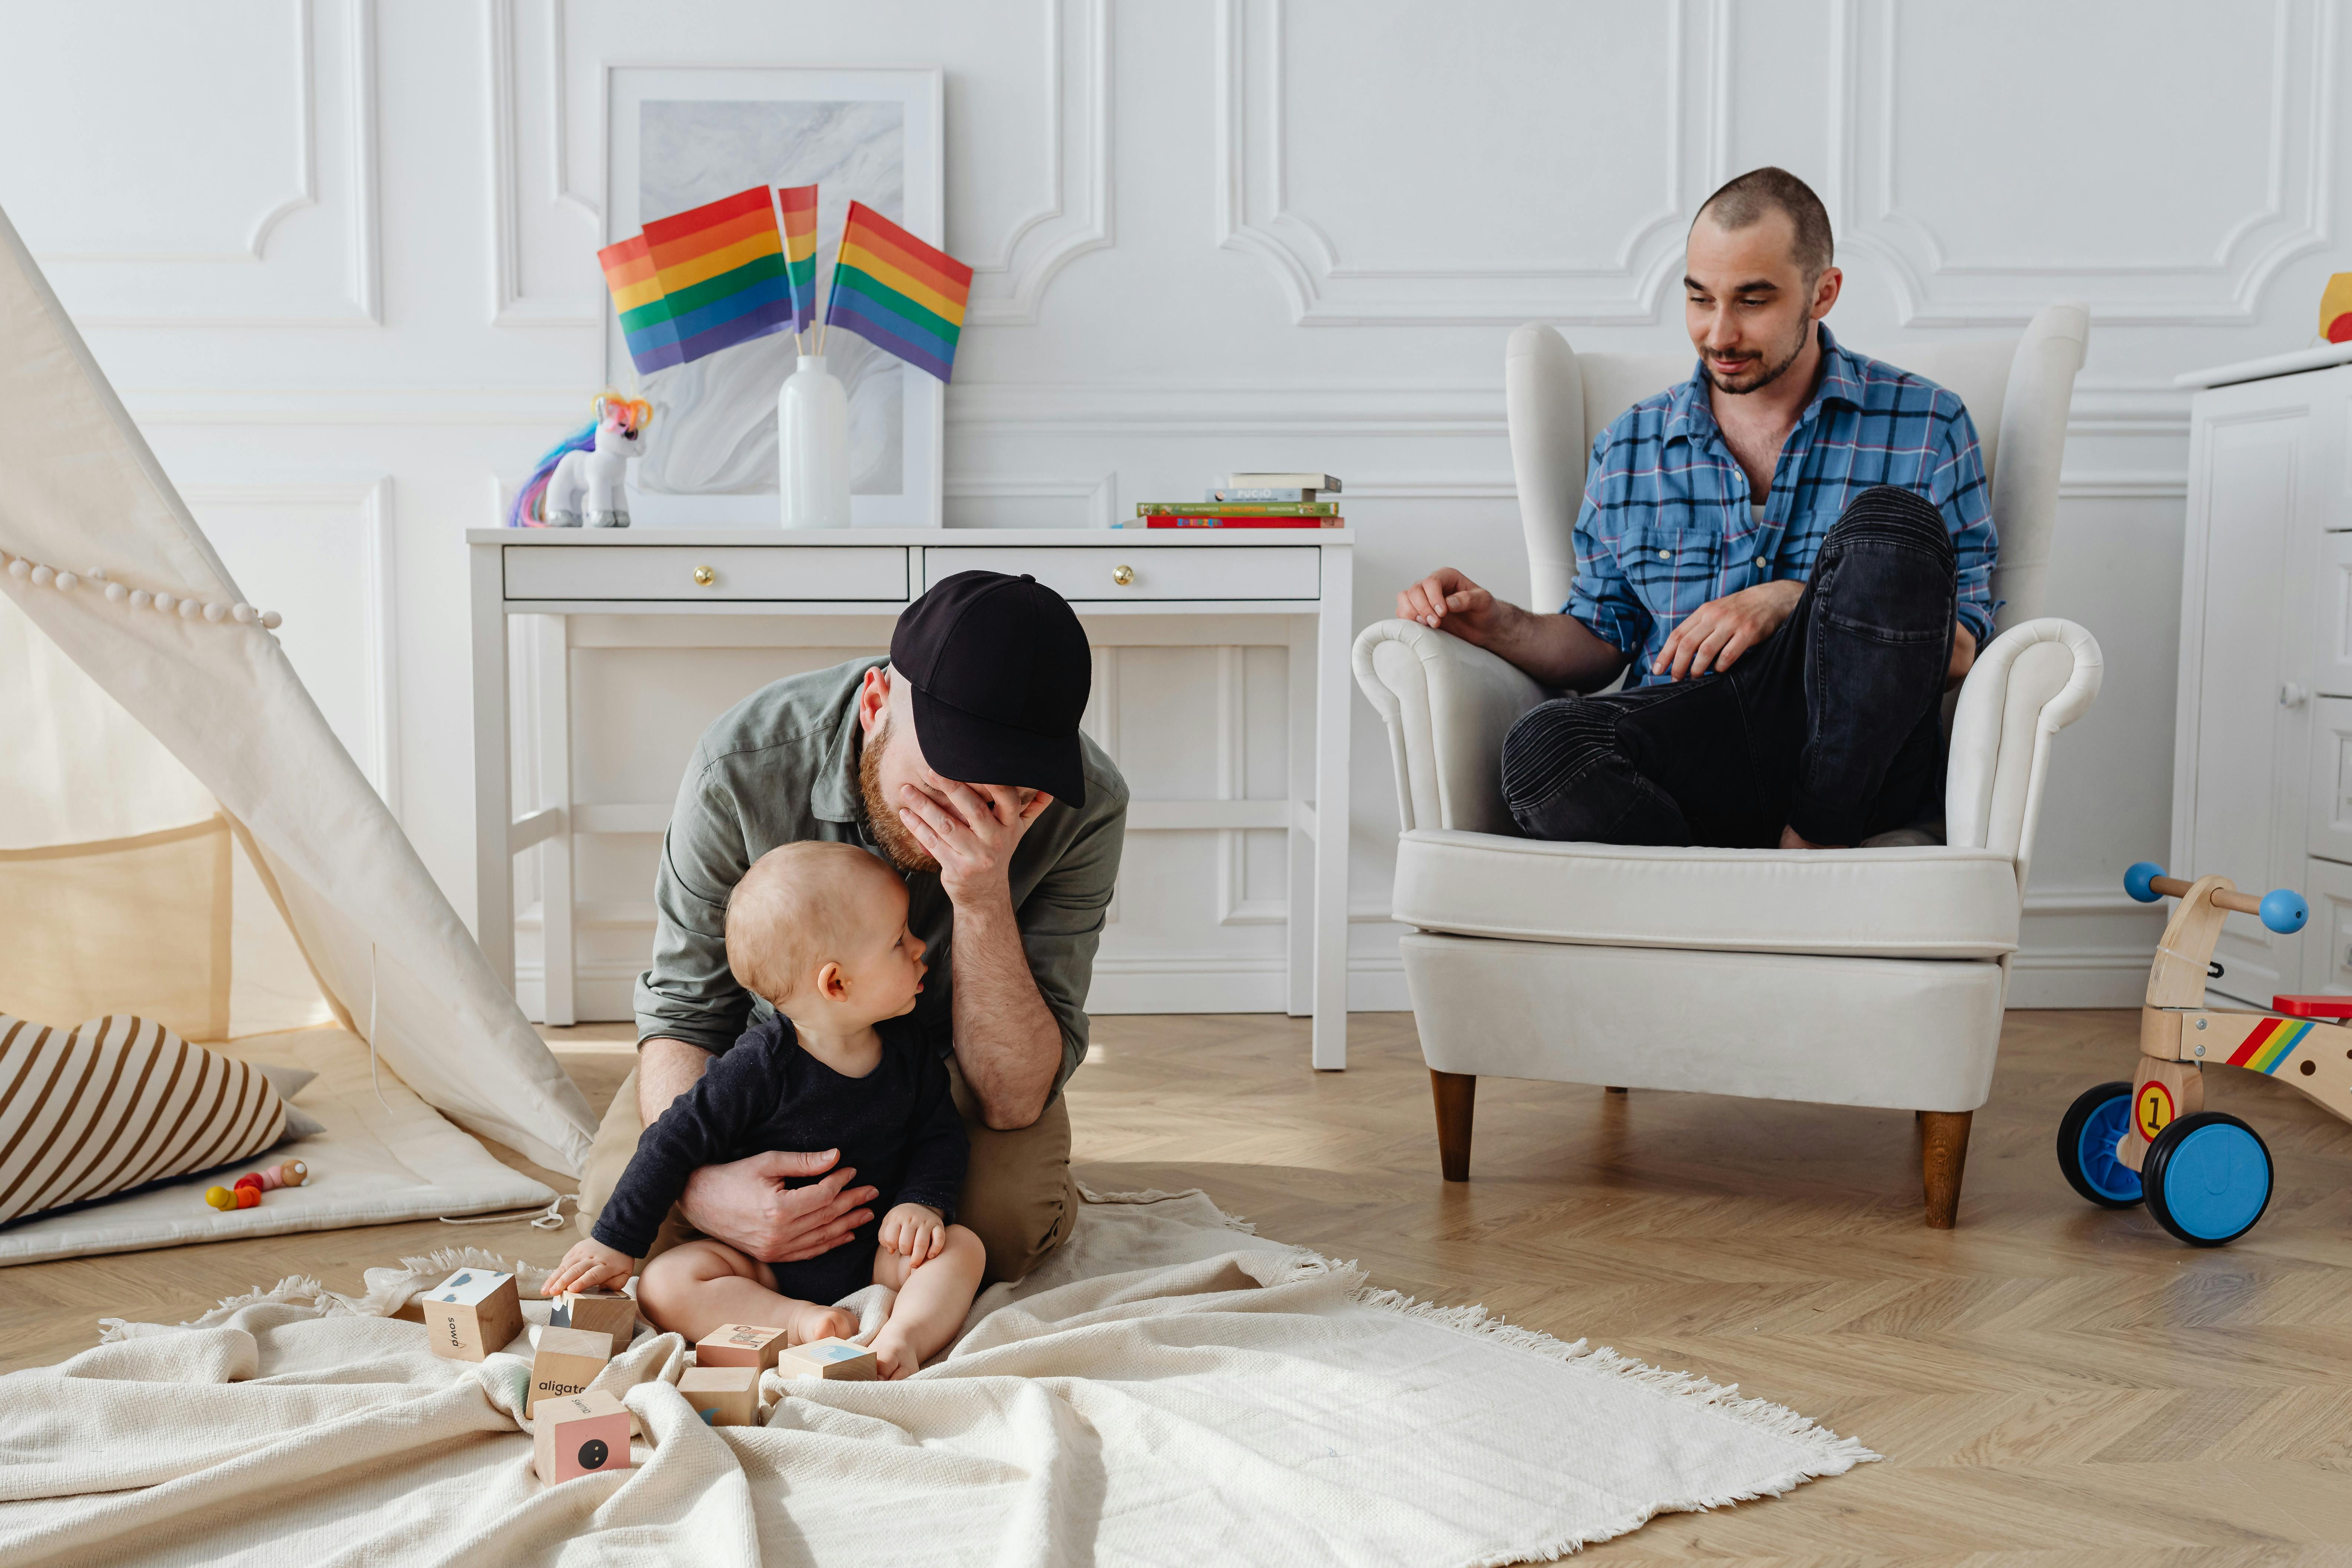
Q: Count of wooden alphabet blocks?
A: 7